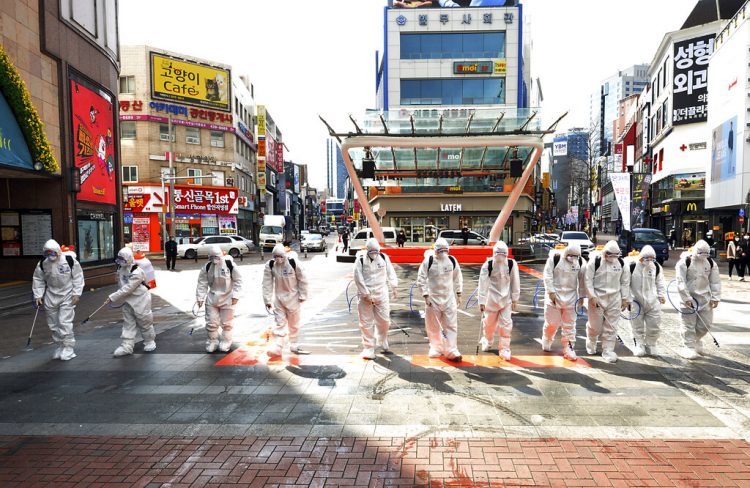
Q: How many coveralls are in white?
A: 11